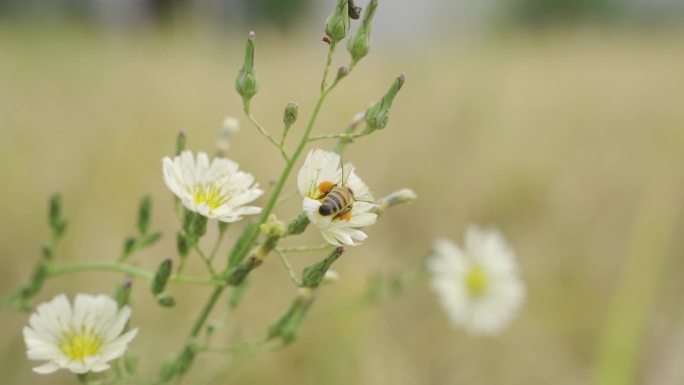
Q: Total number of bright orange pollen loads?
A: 2